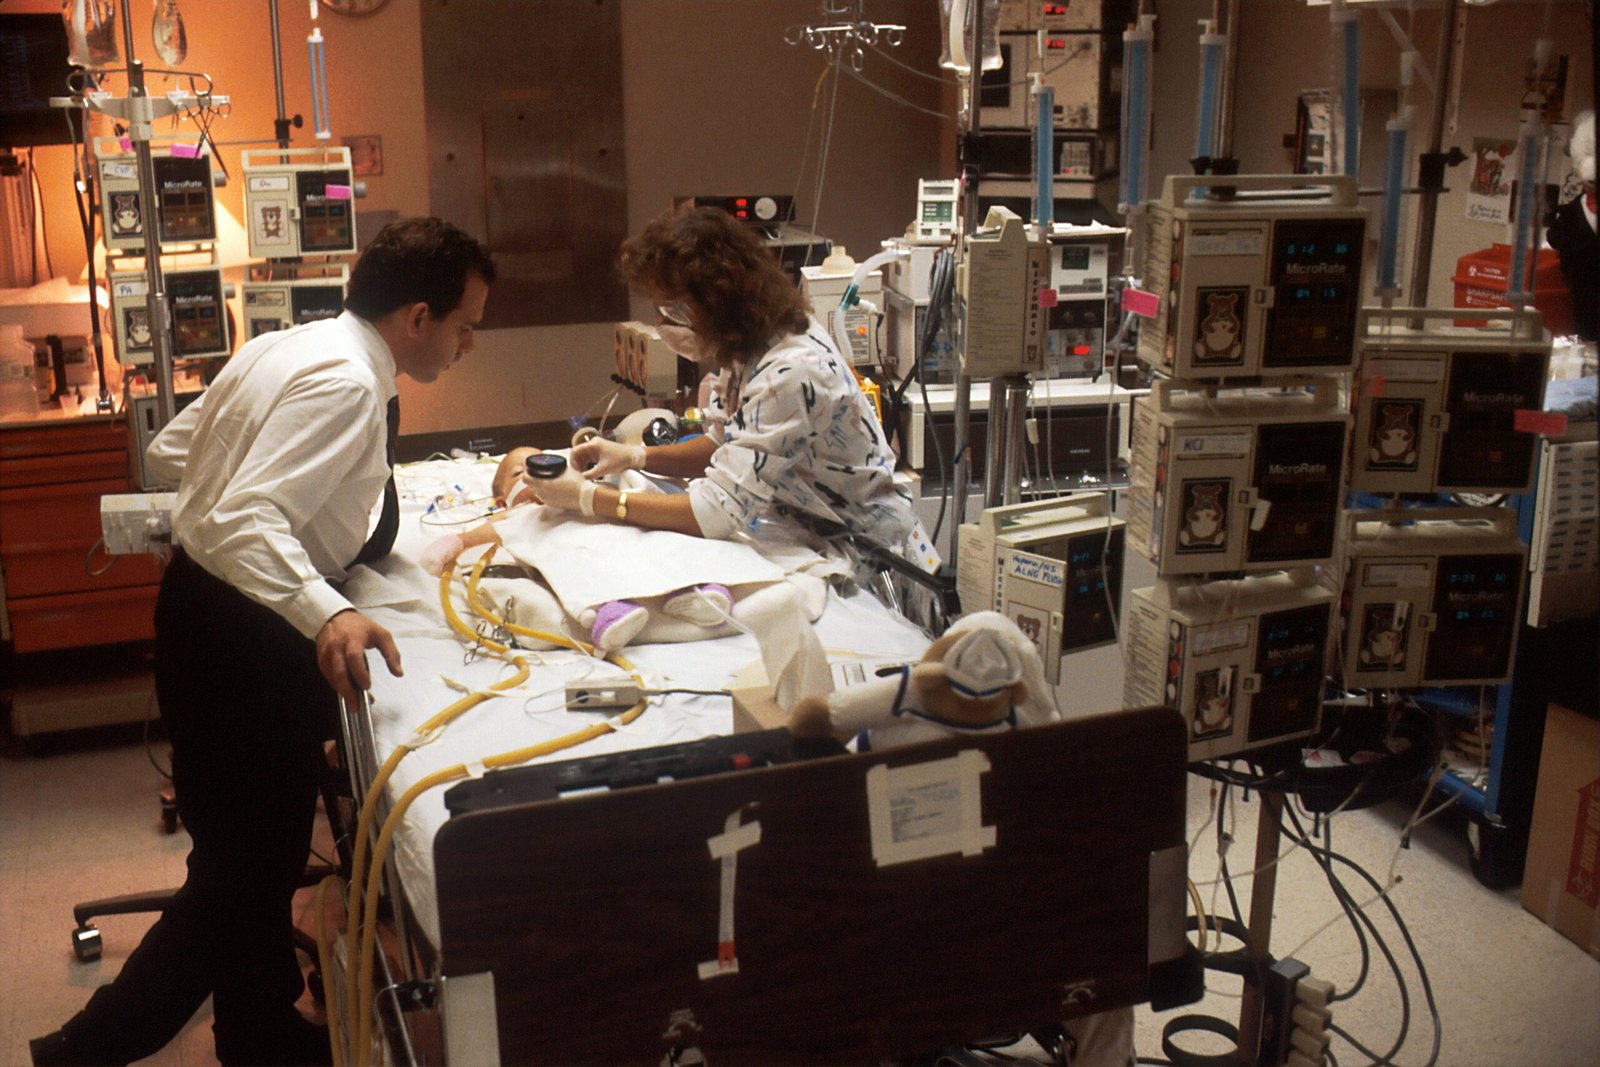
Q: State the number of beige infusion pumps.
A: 11